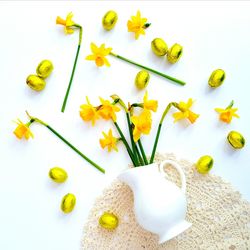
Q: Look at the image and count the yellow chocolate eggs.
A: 12